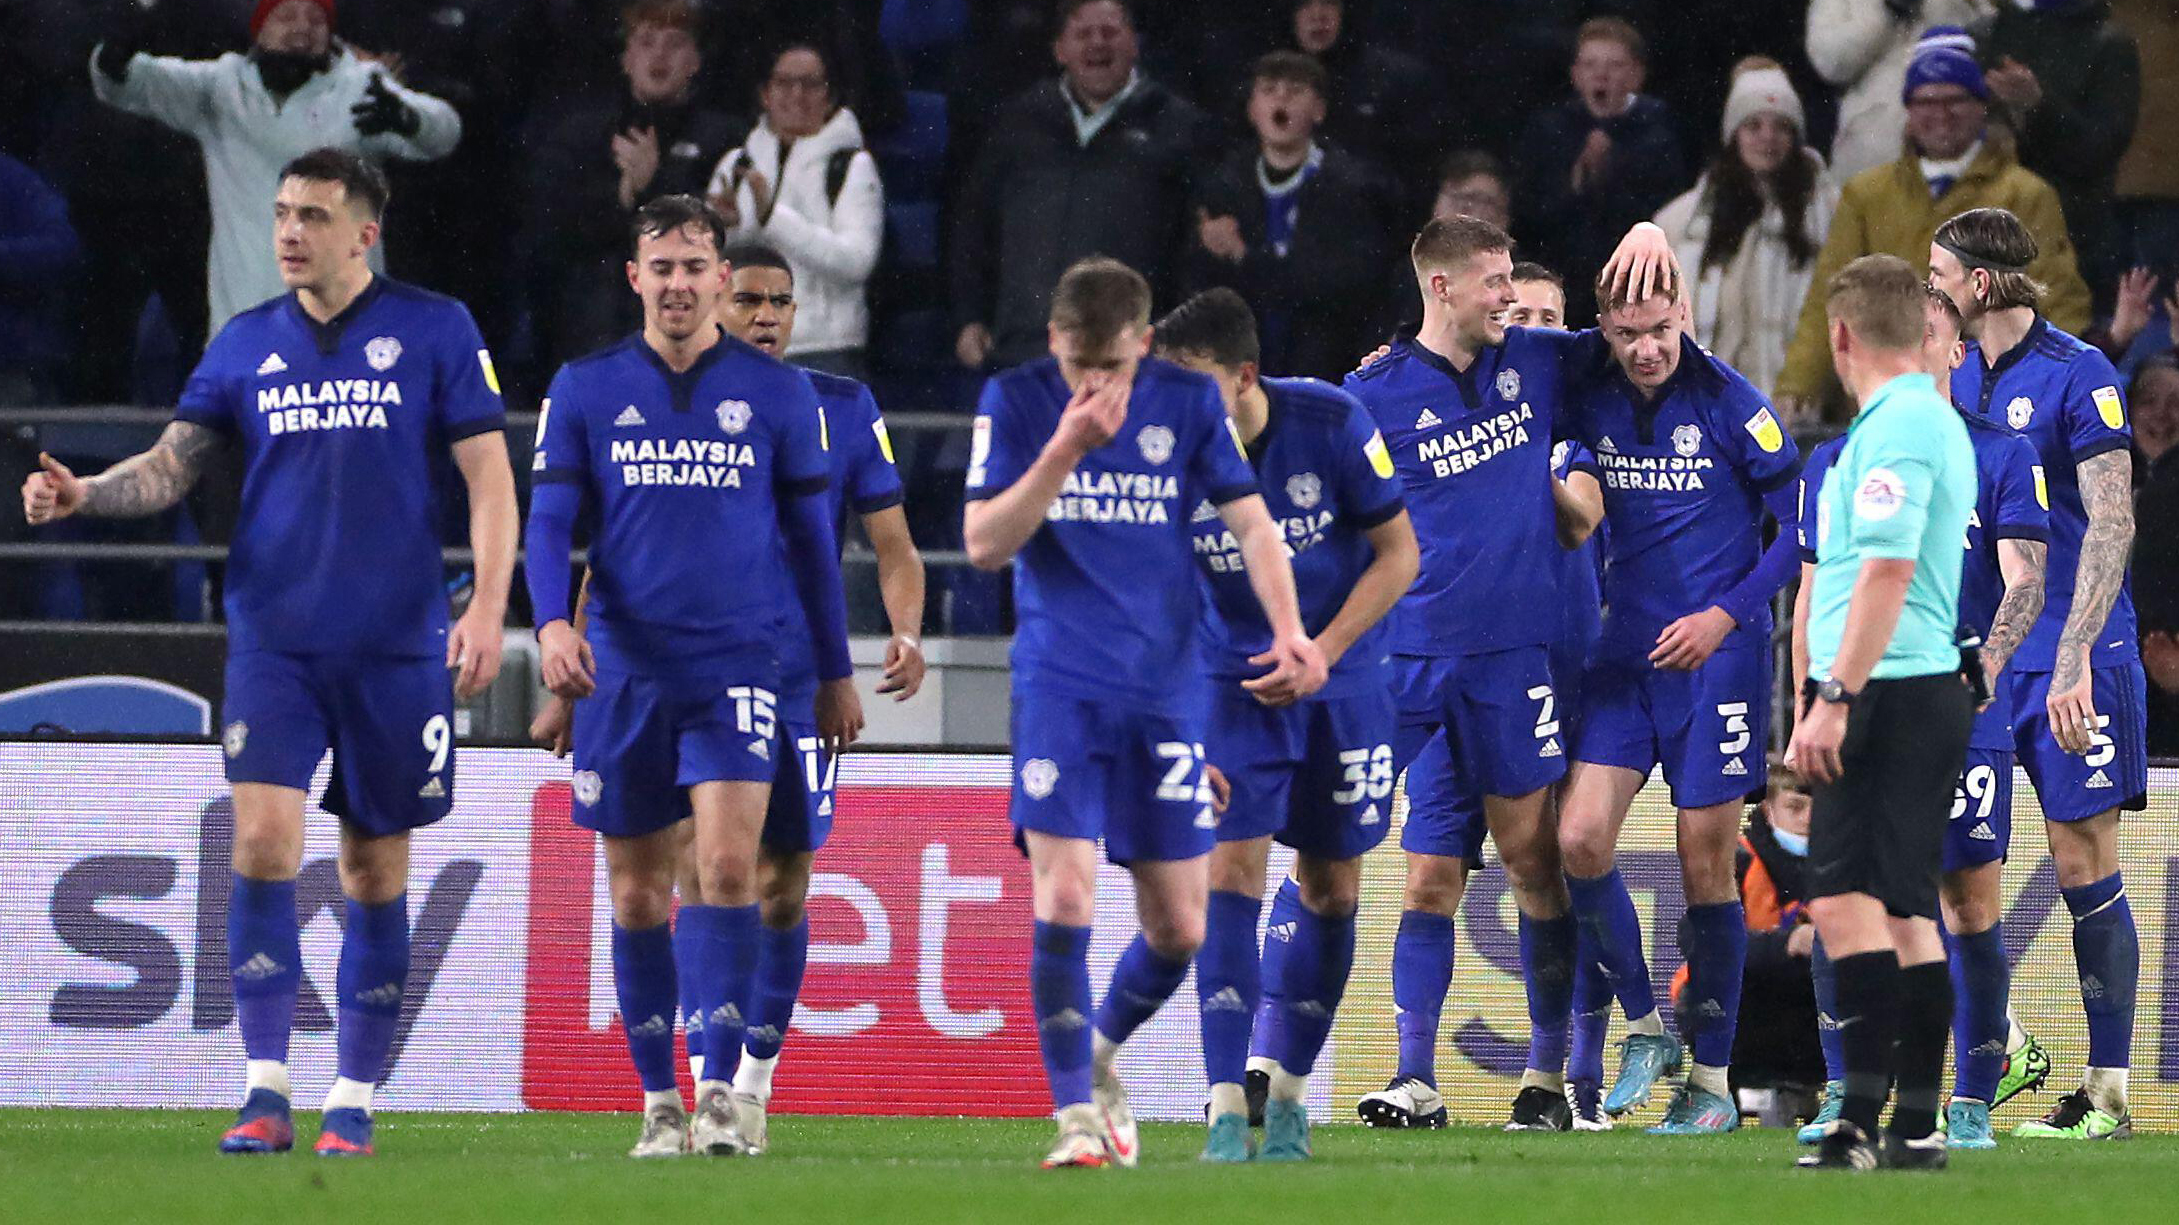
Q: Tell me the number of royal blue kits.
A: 10